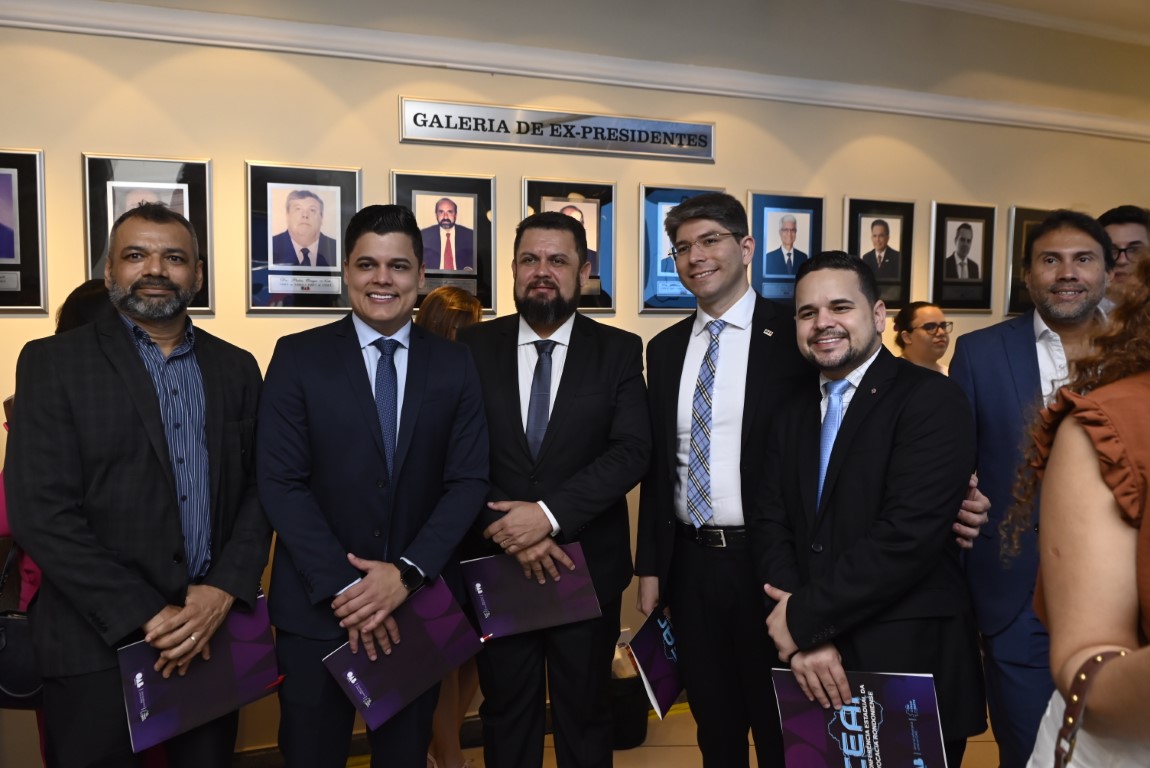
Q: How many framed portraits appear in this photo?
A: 10